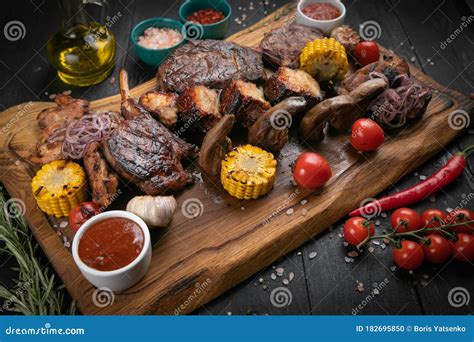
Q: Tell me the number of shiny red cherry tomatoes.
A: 11